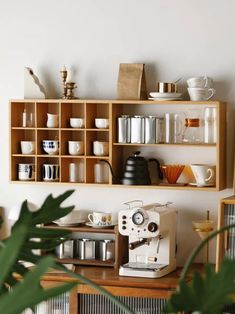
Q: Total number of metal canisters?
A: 6